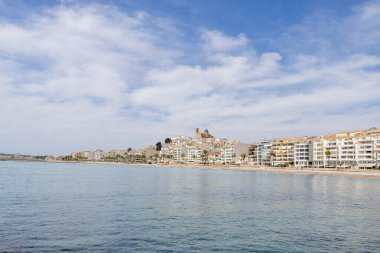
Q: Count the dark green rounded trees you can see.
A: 2